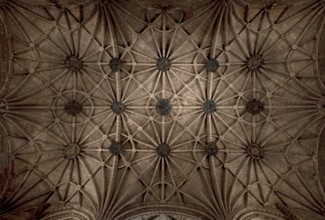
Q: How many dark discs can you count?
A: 15